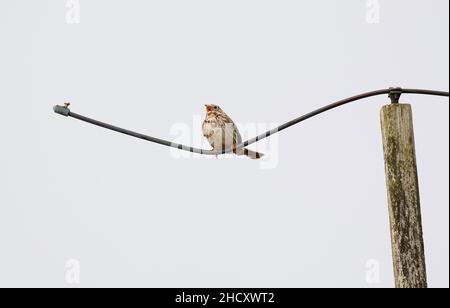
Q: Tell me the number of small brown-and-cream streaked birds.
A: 1